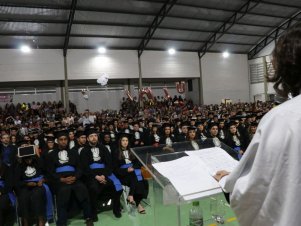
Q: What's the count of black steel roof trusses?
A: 4